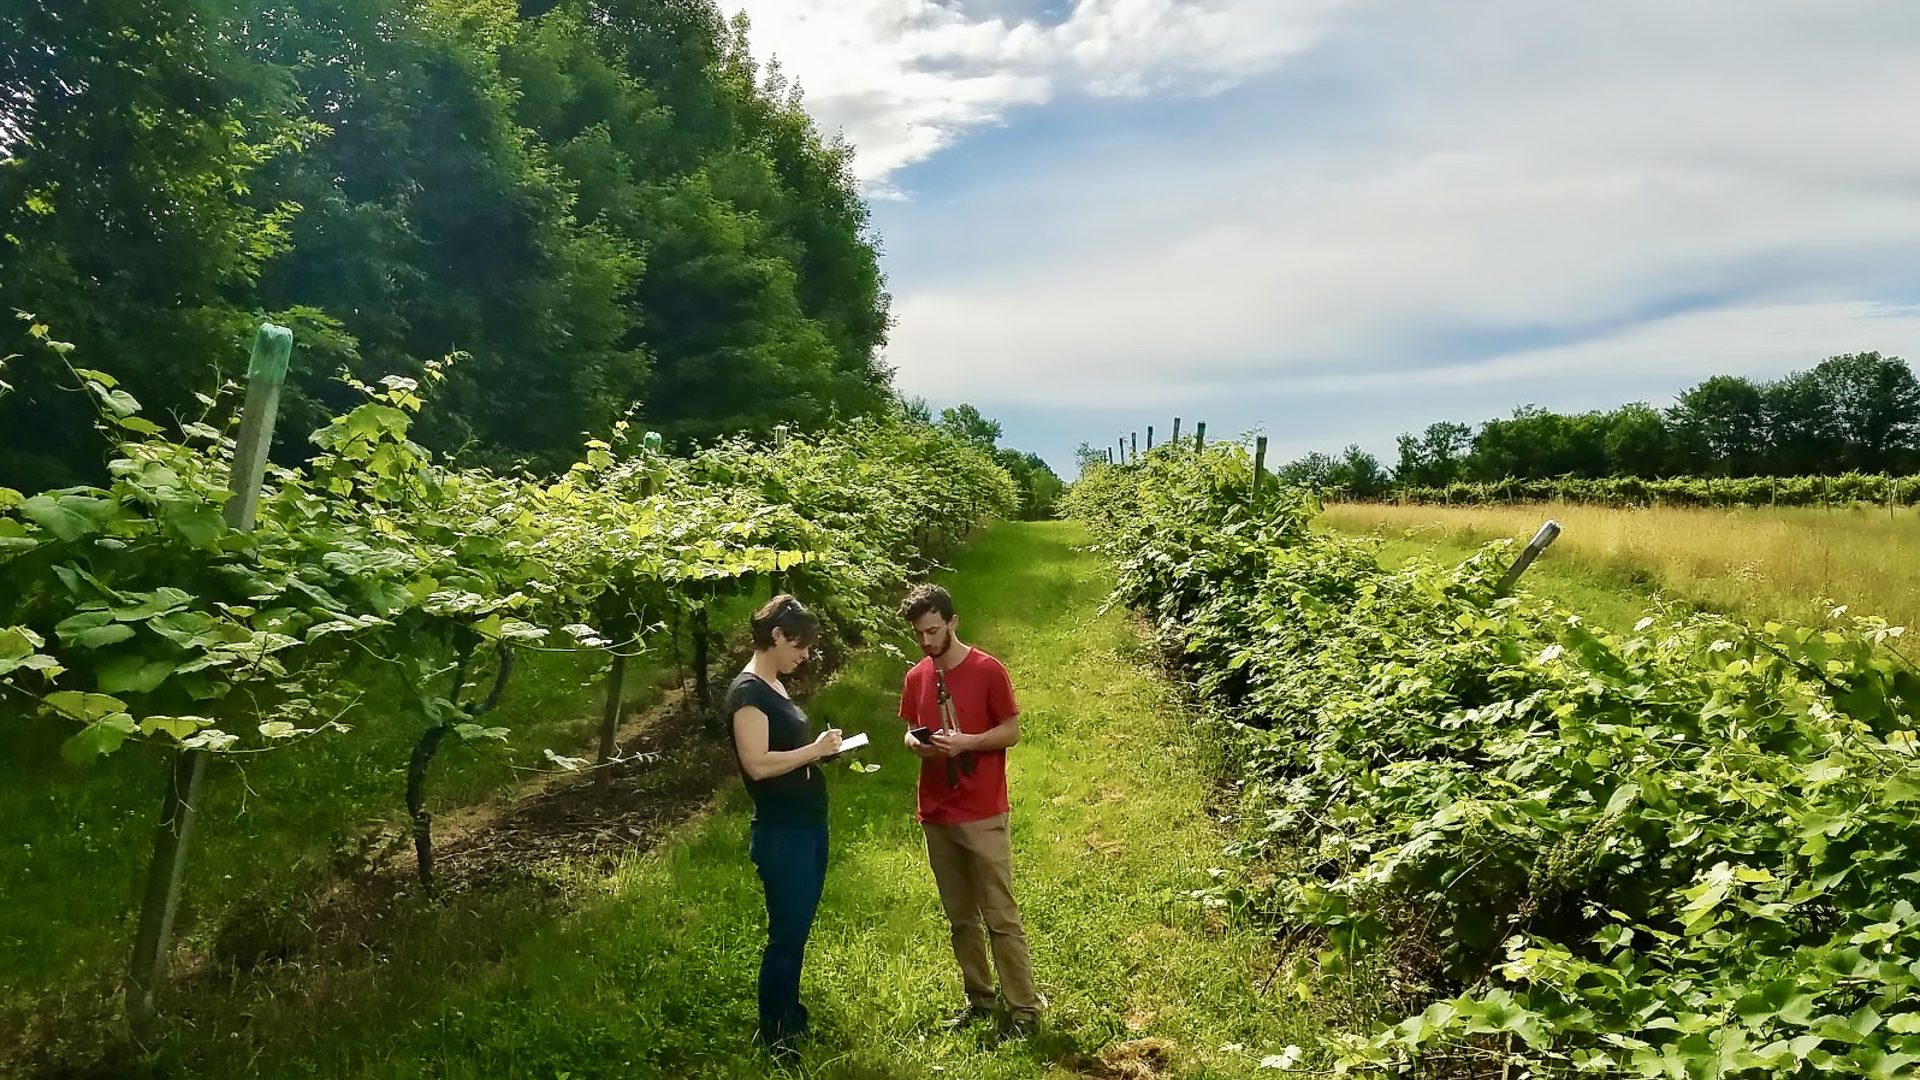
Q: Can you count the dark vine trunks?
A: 2